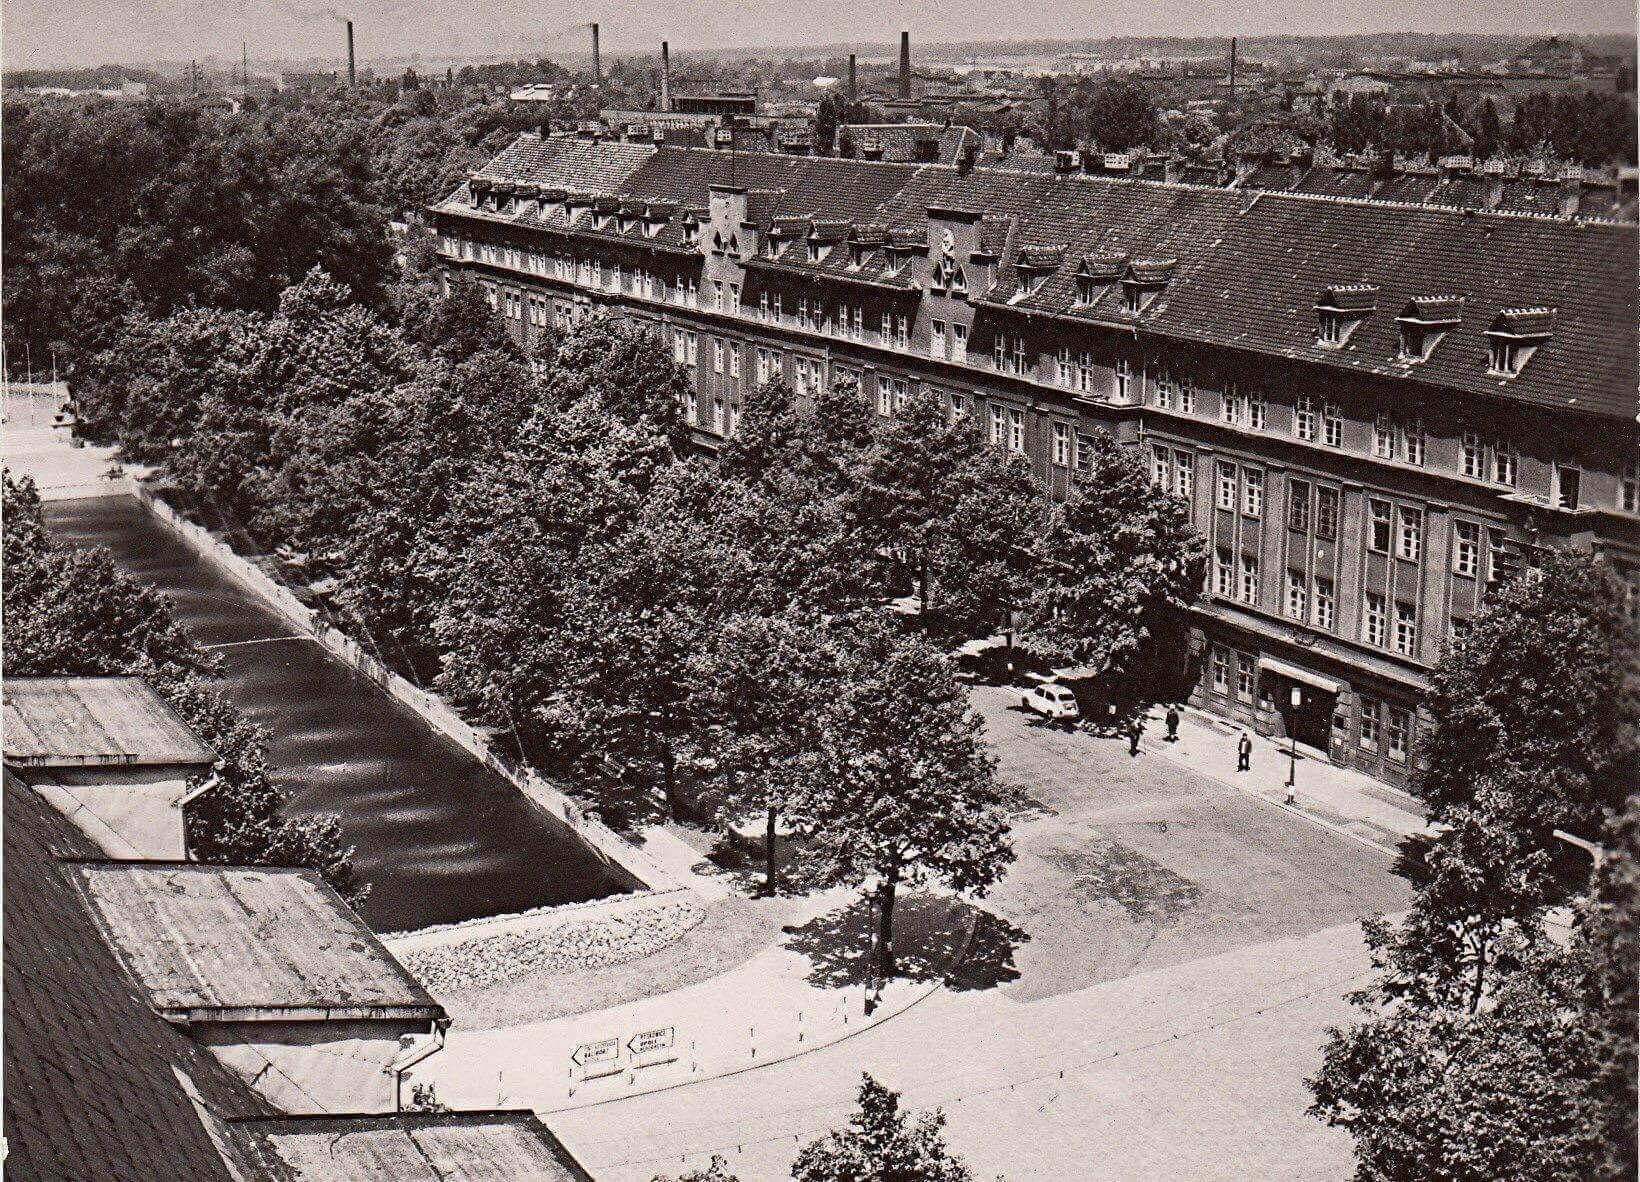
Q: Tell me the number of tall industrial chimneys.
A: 6